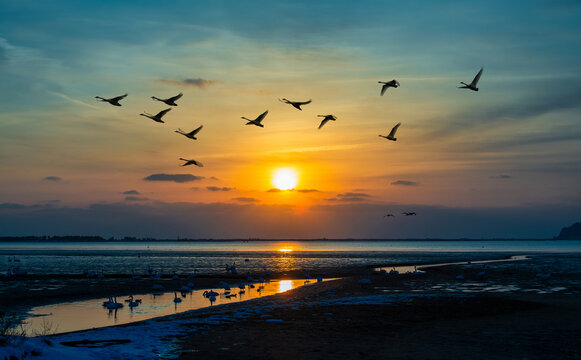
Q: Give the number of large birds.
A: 11